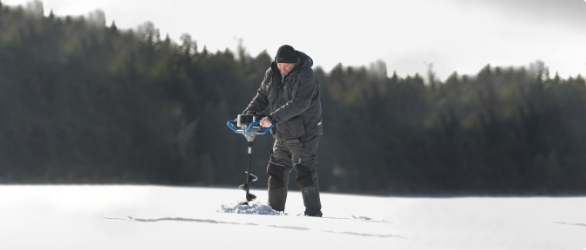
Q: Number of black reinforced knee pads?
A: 2